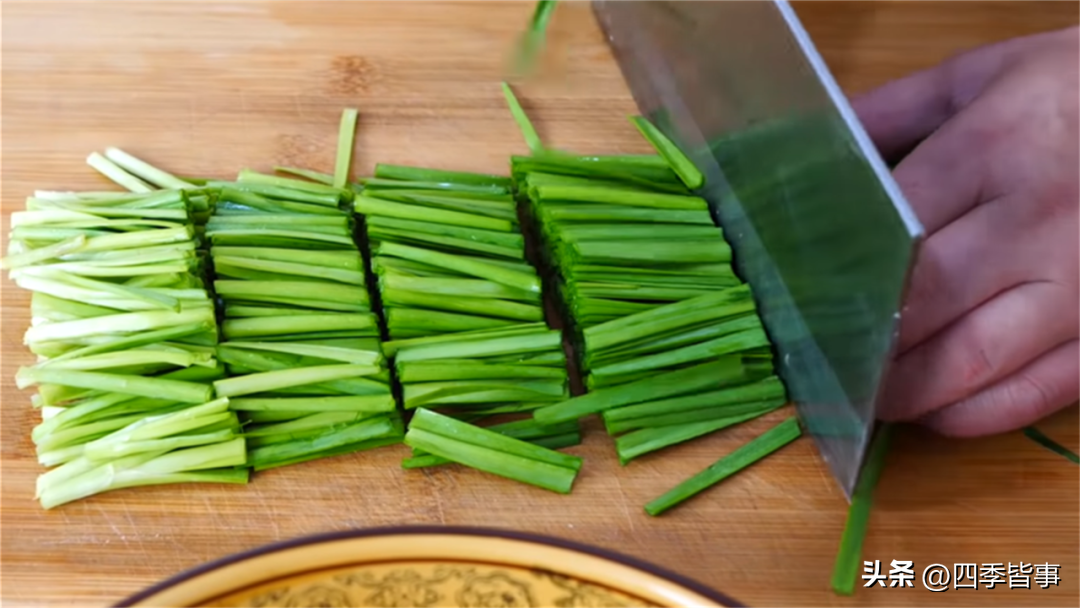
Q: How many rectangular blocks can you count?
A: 4